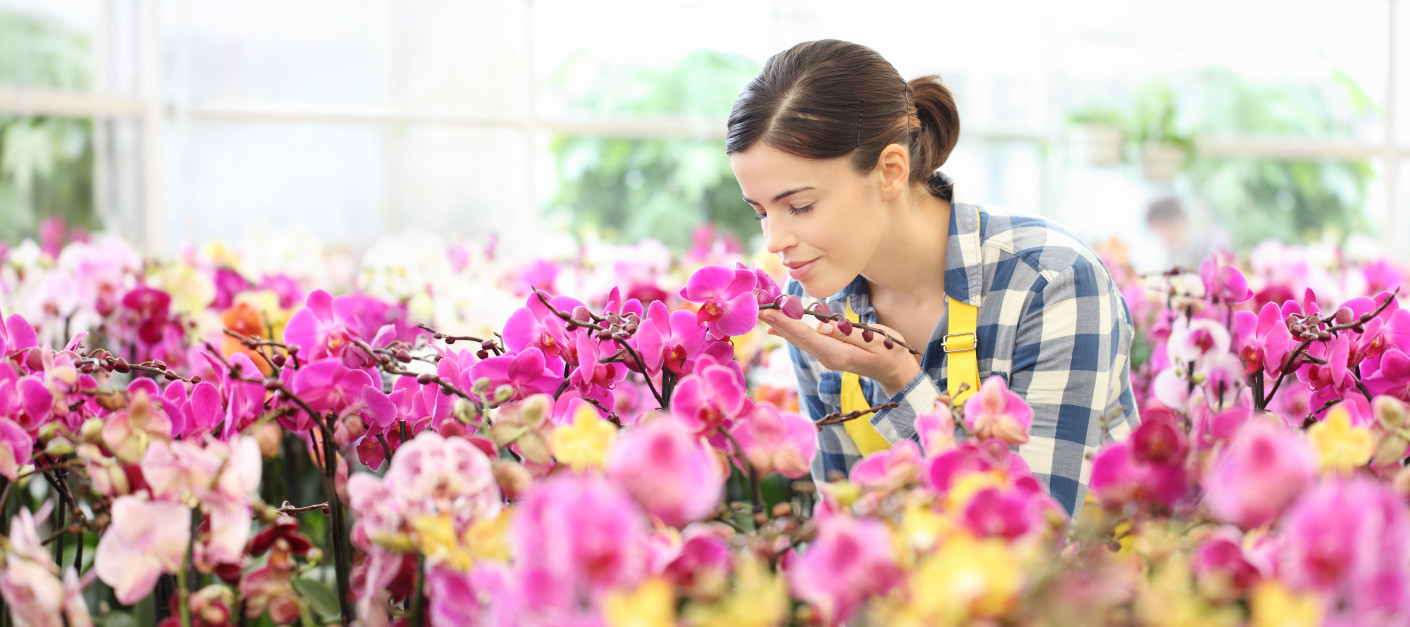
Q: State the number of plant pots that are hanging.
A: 2